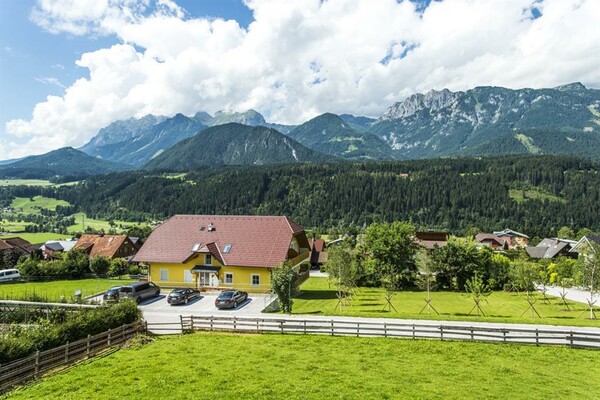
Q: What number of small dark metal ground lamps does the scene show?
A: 0